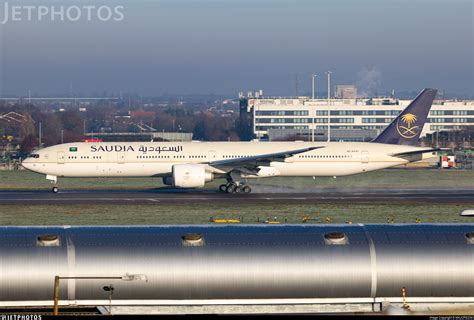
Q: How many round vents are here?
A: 4